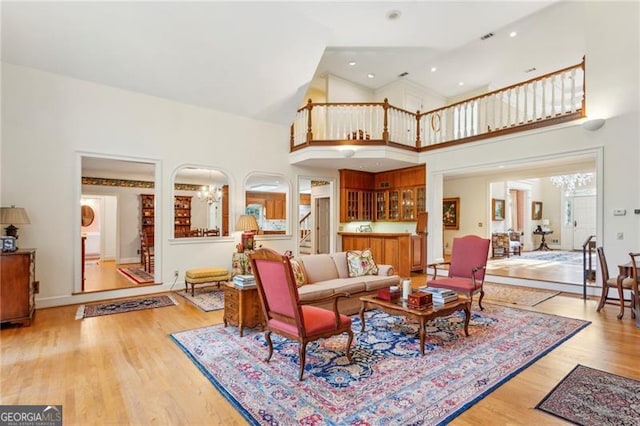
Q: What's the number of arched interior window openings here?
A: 2